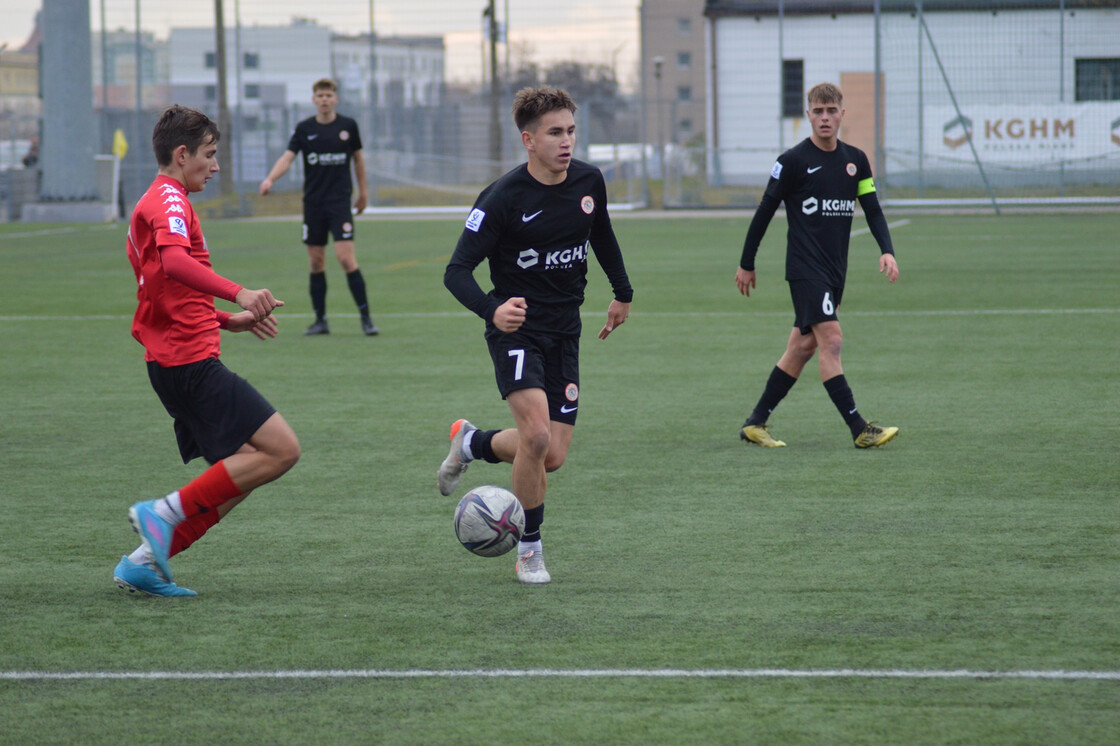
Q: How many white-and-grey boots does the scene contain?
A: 2